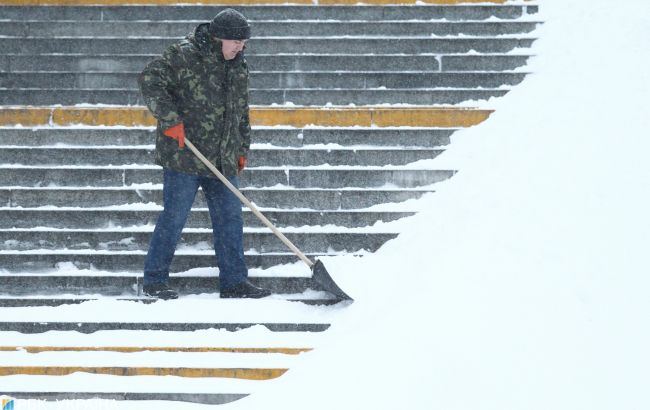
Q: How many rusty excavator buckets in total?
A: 0